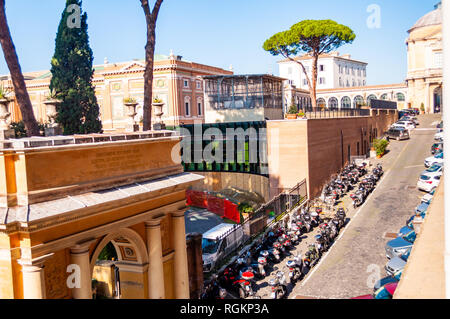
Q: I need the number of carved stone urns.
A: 4